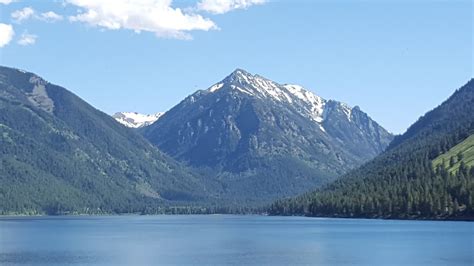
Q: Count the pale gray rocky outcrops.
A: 1